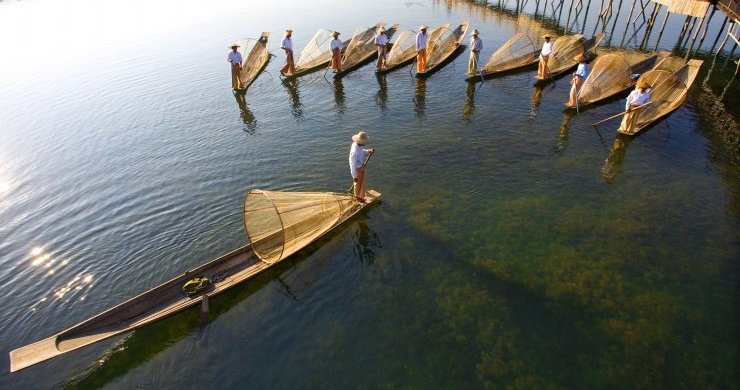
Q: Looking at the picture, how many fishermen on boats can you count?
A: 10